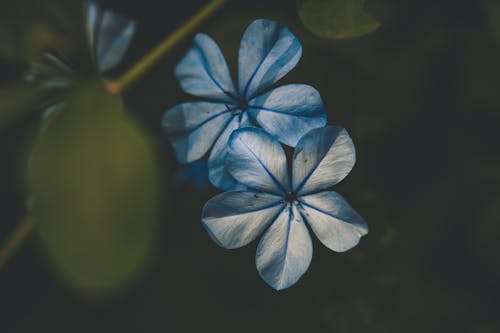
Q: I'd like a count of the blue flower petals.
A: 10